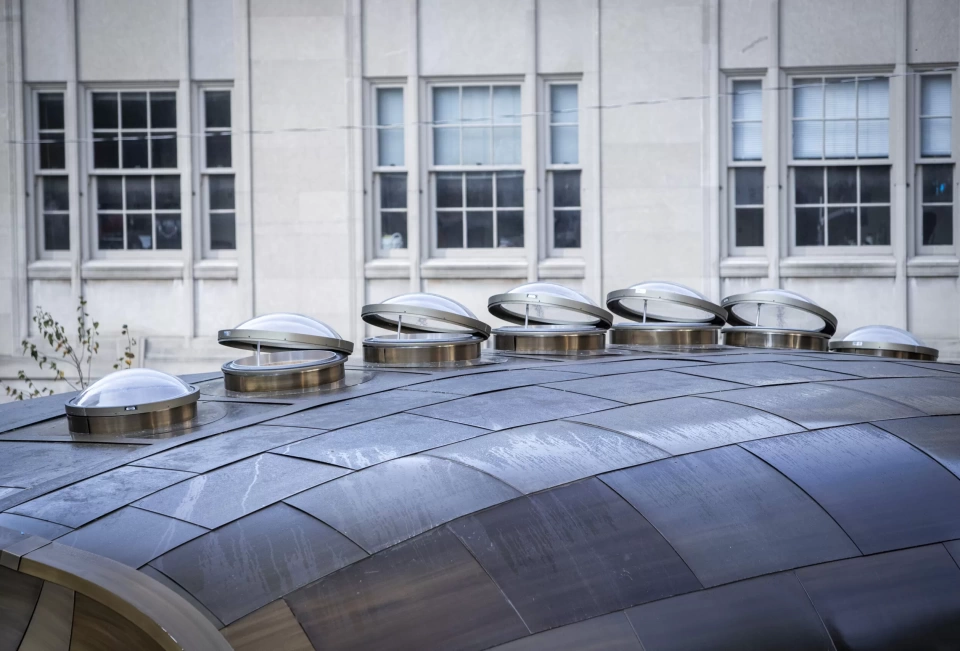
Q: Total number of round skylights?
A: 7